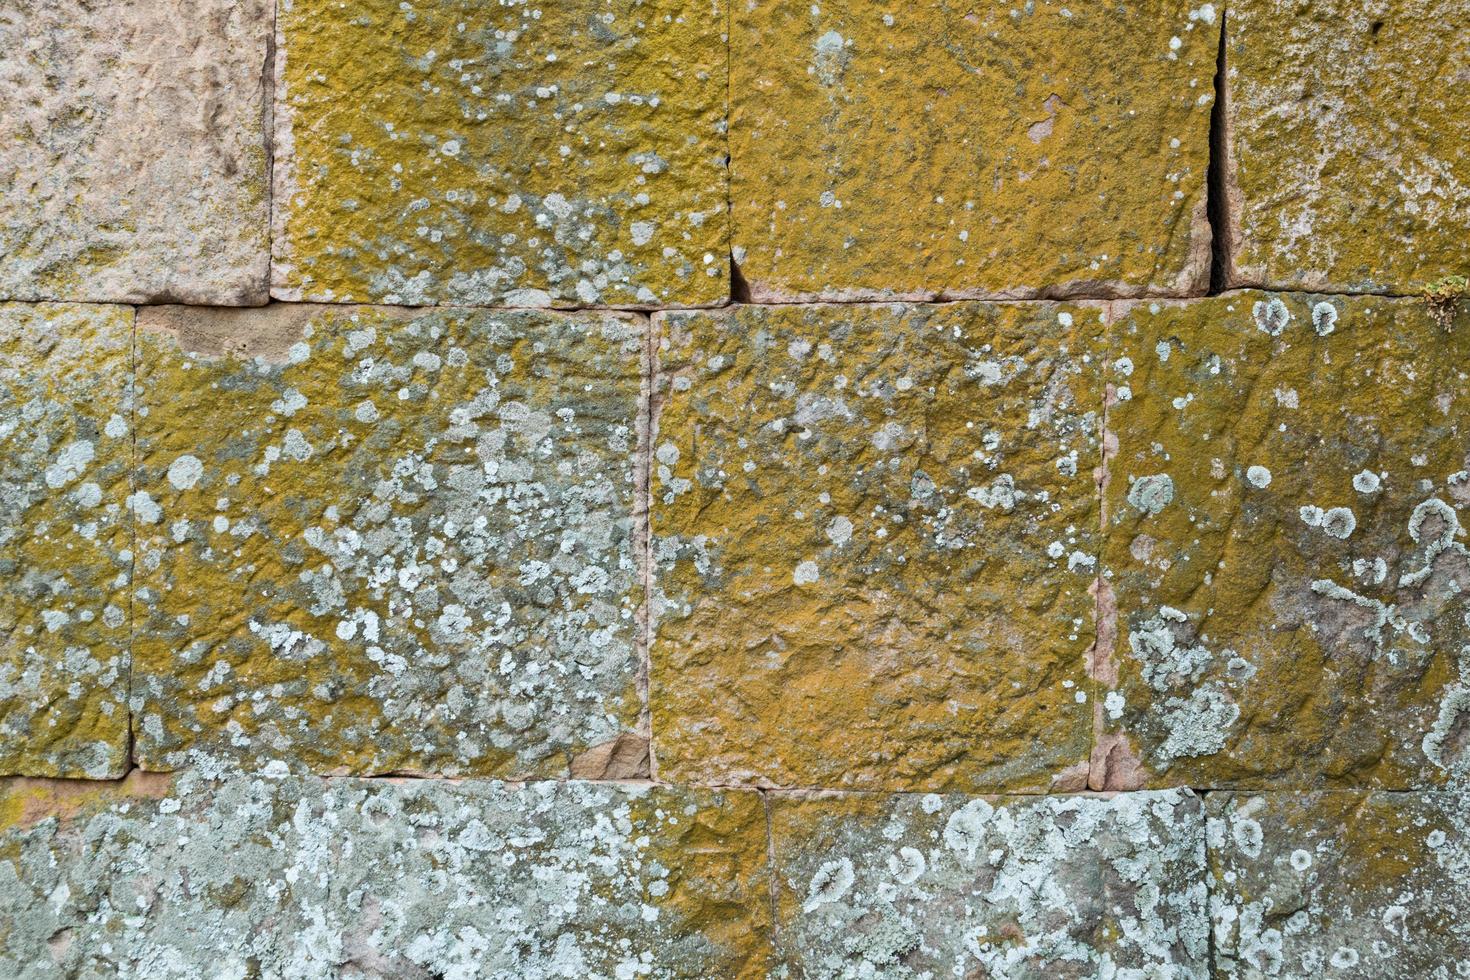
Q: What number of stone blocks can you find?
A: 11